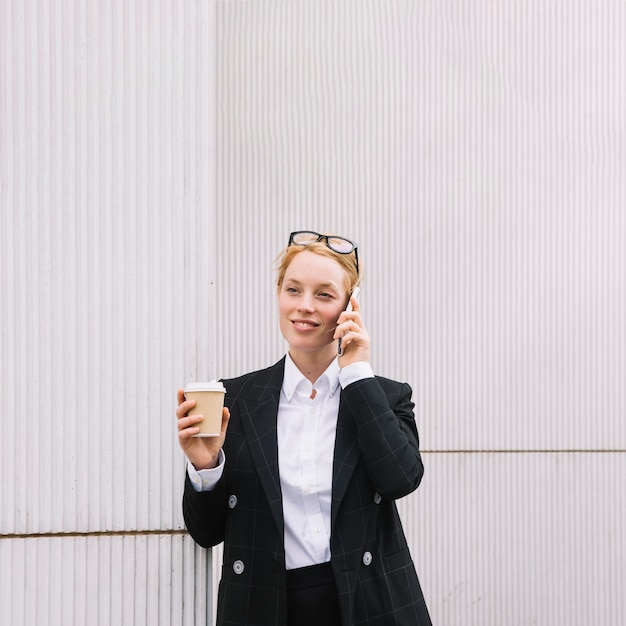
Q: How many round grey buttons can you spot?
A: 4